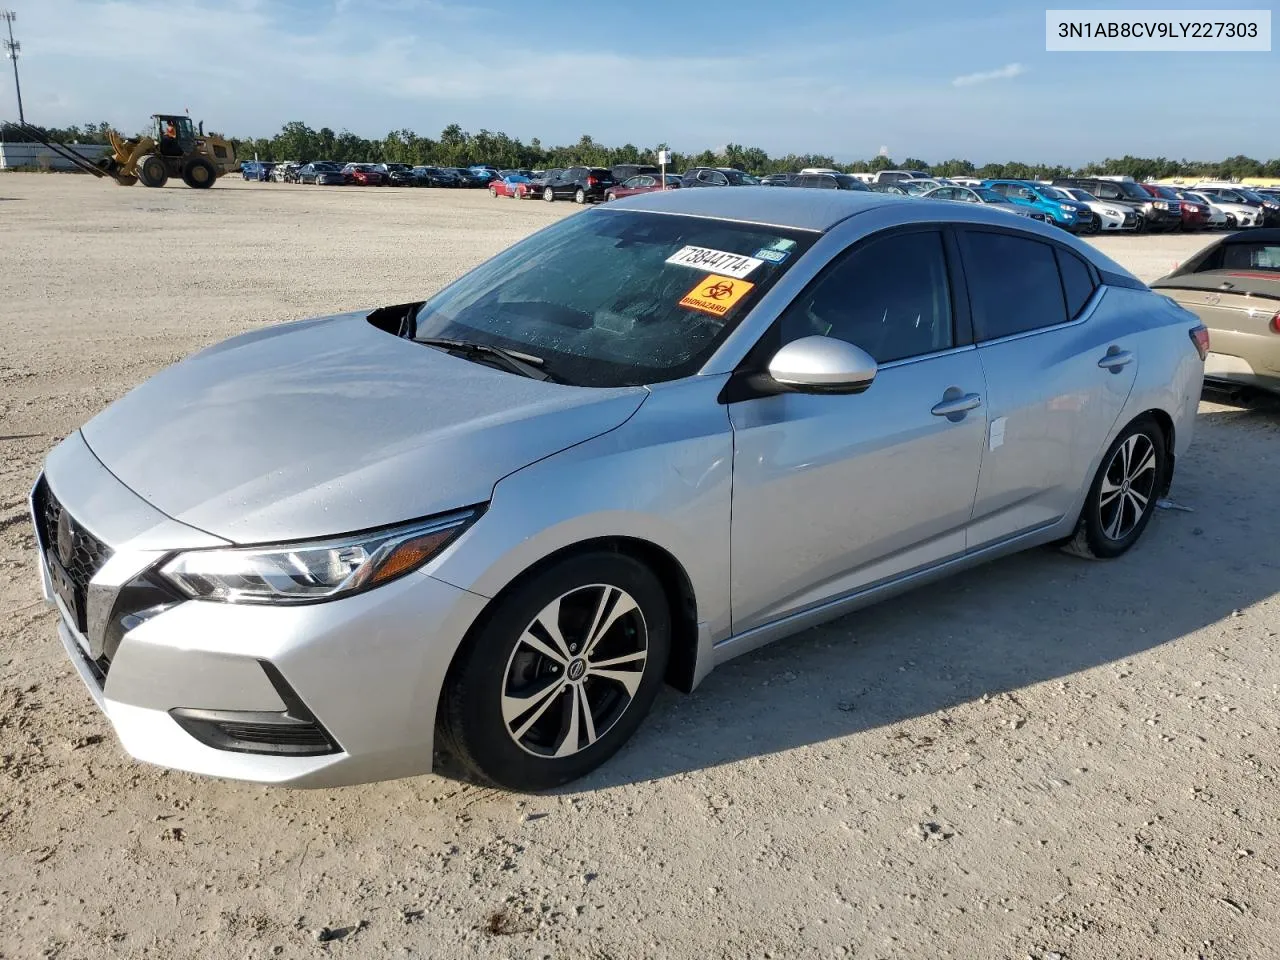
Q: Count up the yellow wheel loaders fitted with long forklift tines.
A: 1